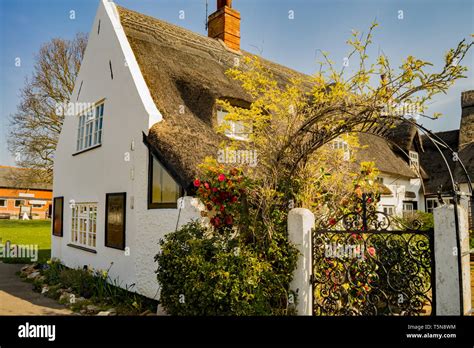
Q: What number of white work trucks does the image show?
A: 0